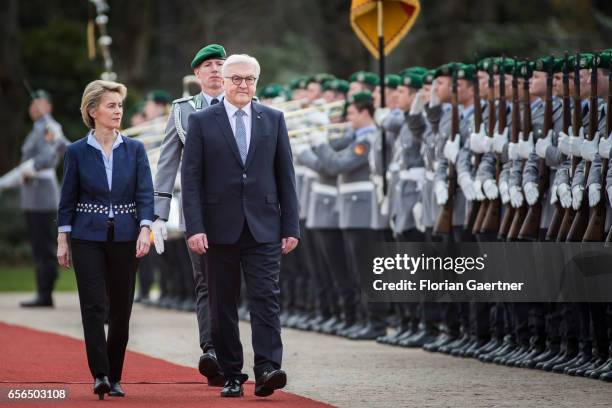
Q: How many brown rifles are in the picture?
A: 11